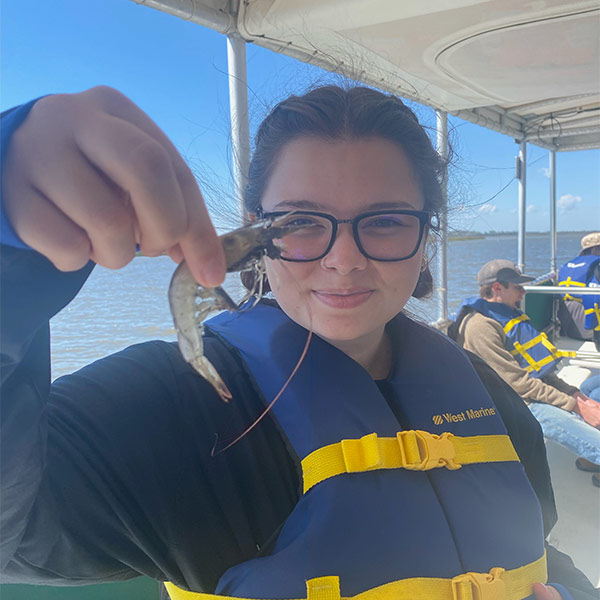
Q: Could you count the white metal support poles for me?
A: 4